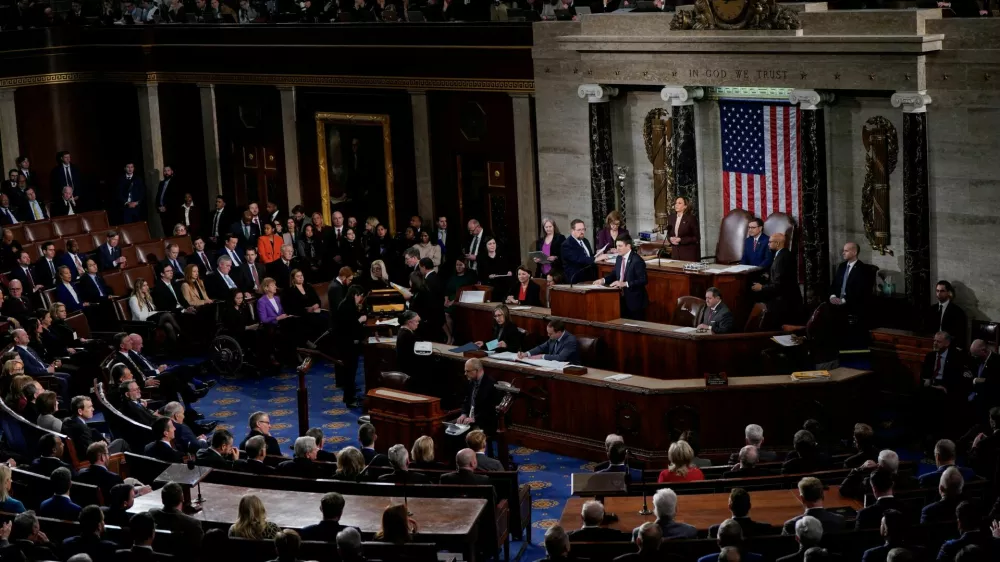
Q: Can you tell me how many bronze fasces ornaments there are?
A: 2